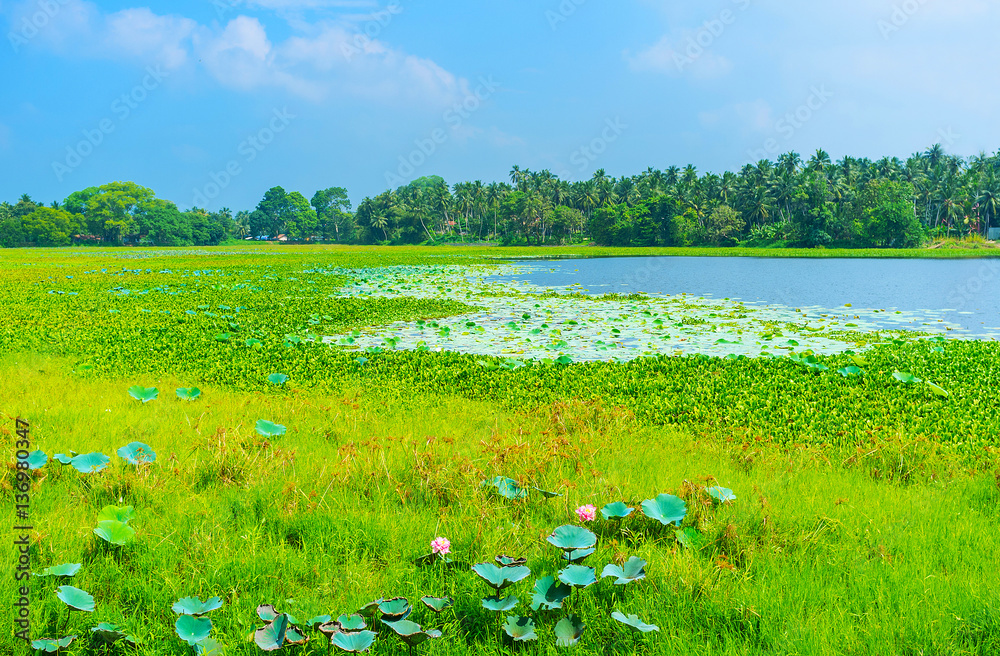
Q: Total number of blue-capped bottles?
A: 0